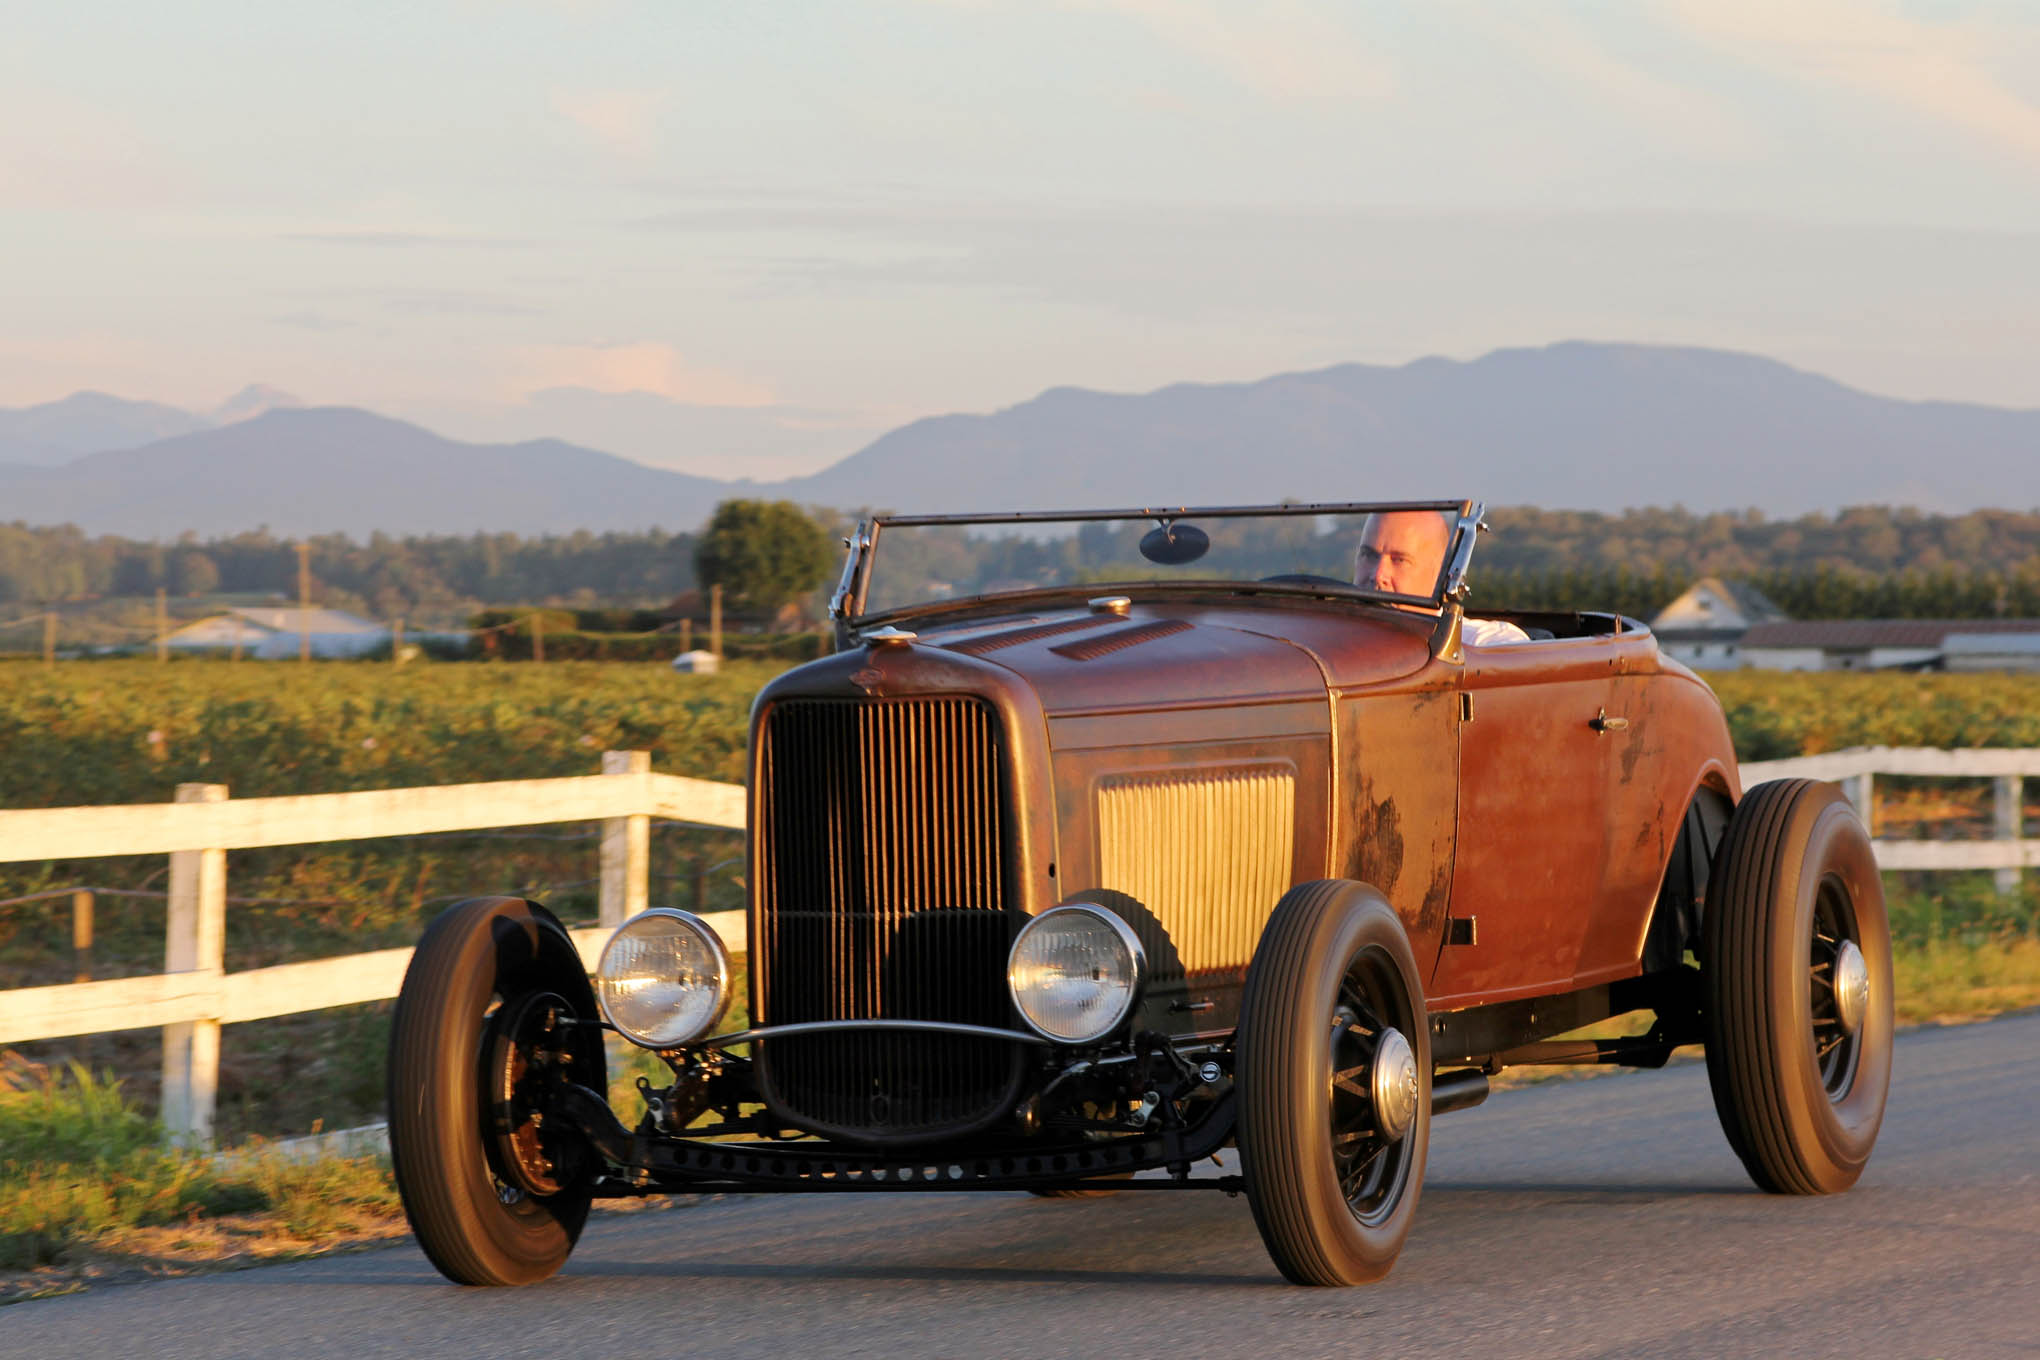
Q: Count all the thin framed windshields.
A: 1